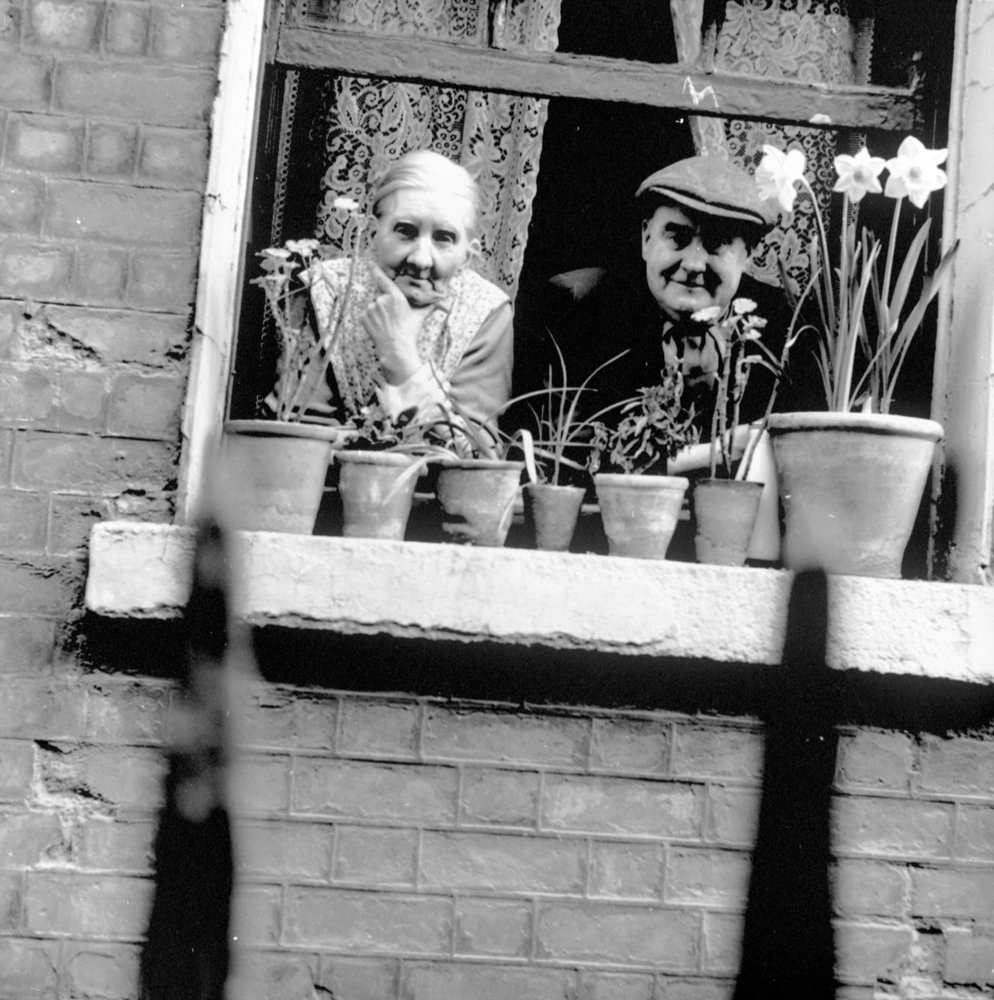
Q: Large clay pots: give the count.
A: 2